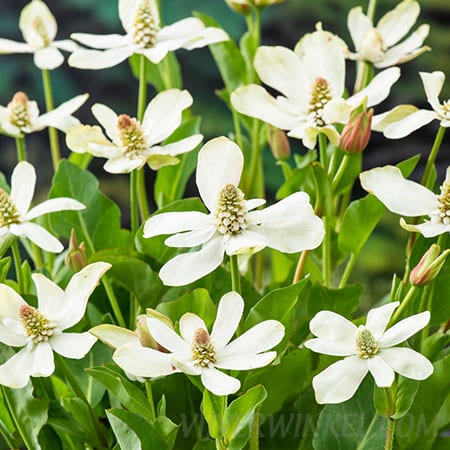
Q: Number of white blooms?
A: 13